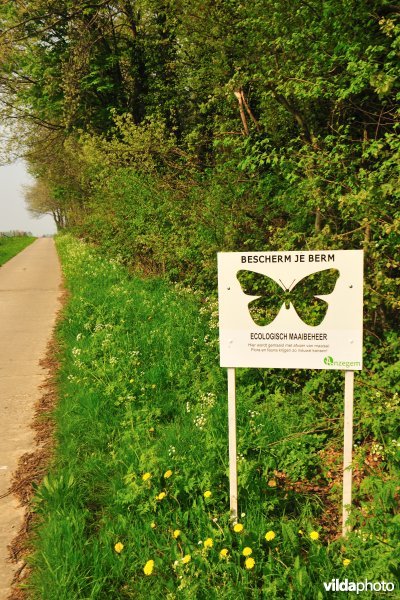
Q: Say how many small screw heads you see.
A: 4